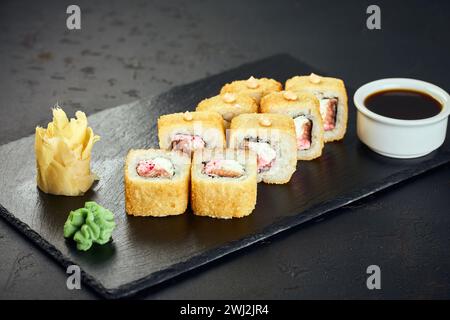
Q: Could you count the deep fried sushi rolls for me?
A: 8